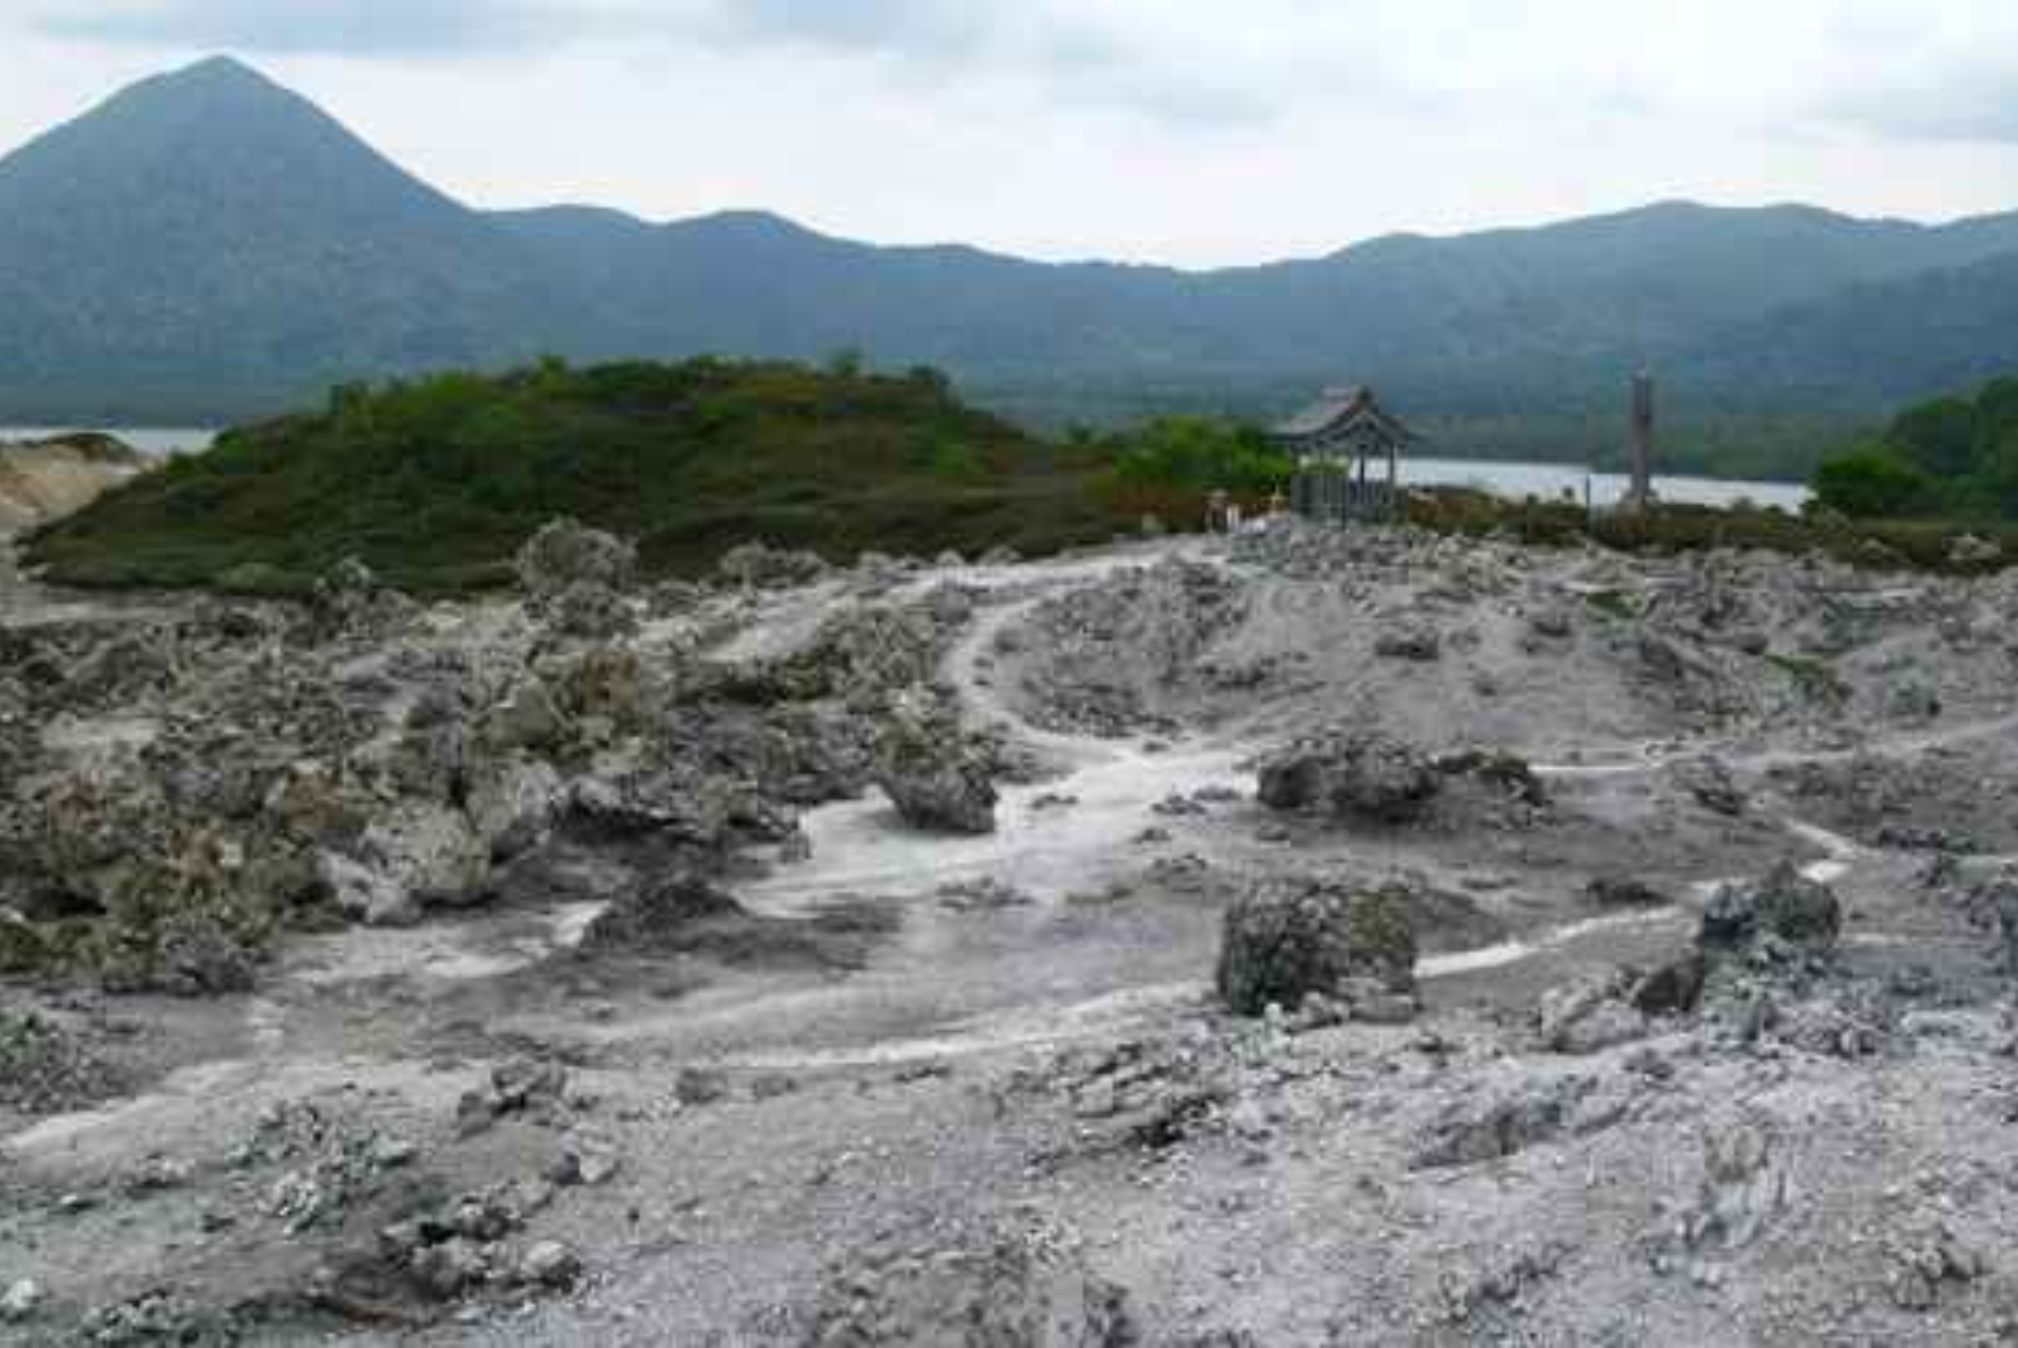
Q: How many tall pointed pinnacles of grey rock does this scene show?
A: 0